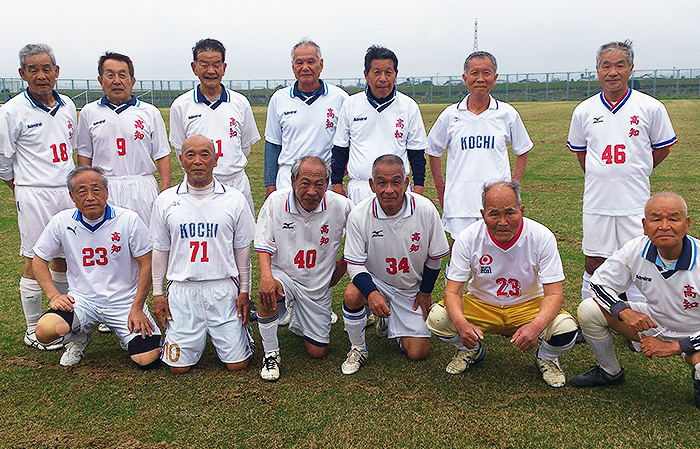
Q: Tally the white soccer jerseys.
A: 13